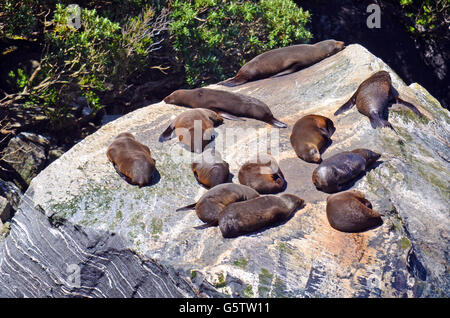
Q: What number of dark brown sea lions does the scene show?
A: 12